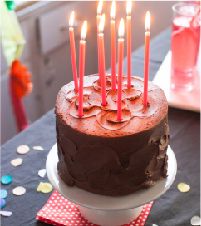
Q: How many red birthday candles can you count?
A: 8